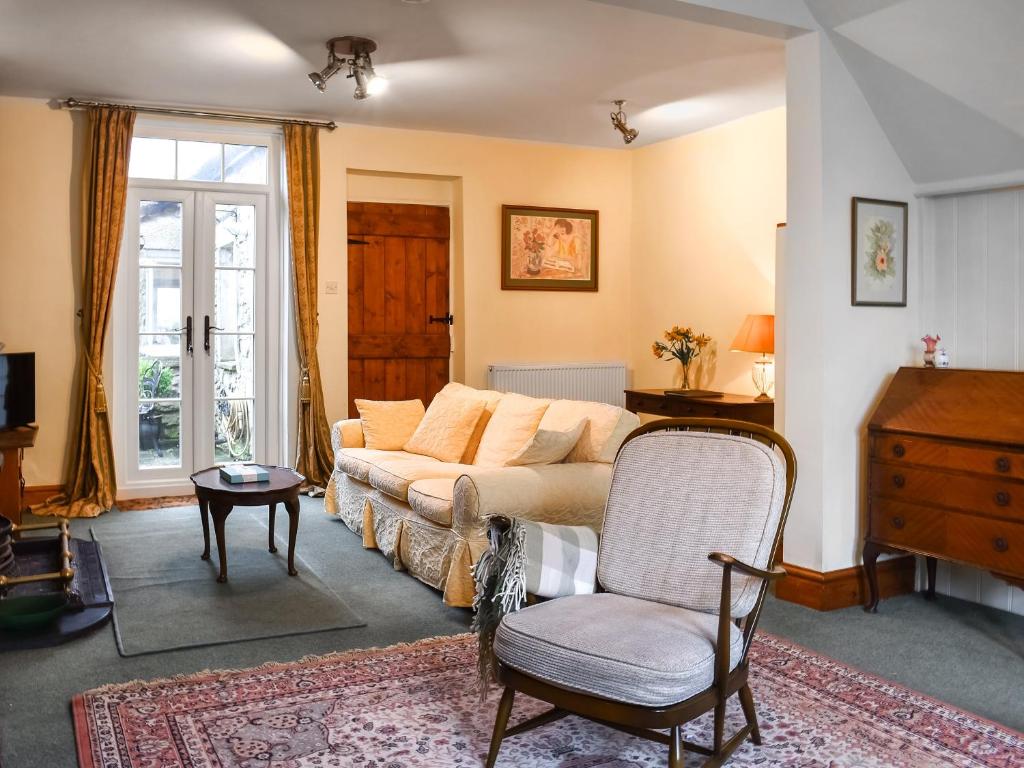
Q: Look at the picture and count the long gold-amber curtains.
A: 2